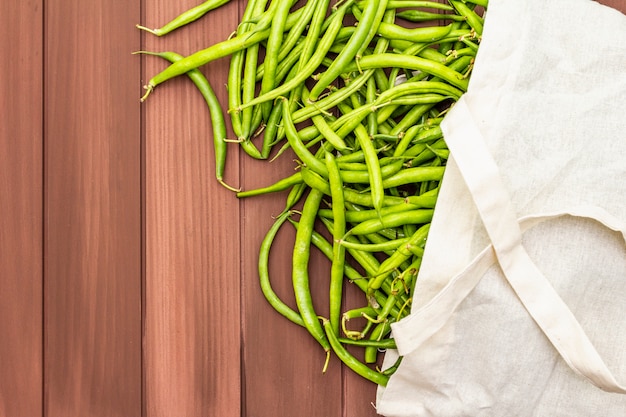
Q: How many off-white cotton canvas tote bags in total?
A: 1